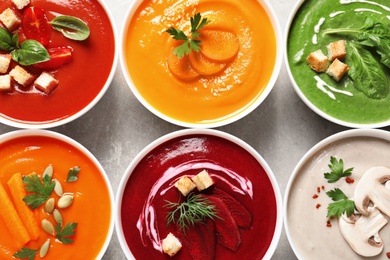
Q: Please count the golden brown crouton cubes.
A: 12